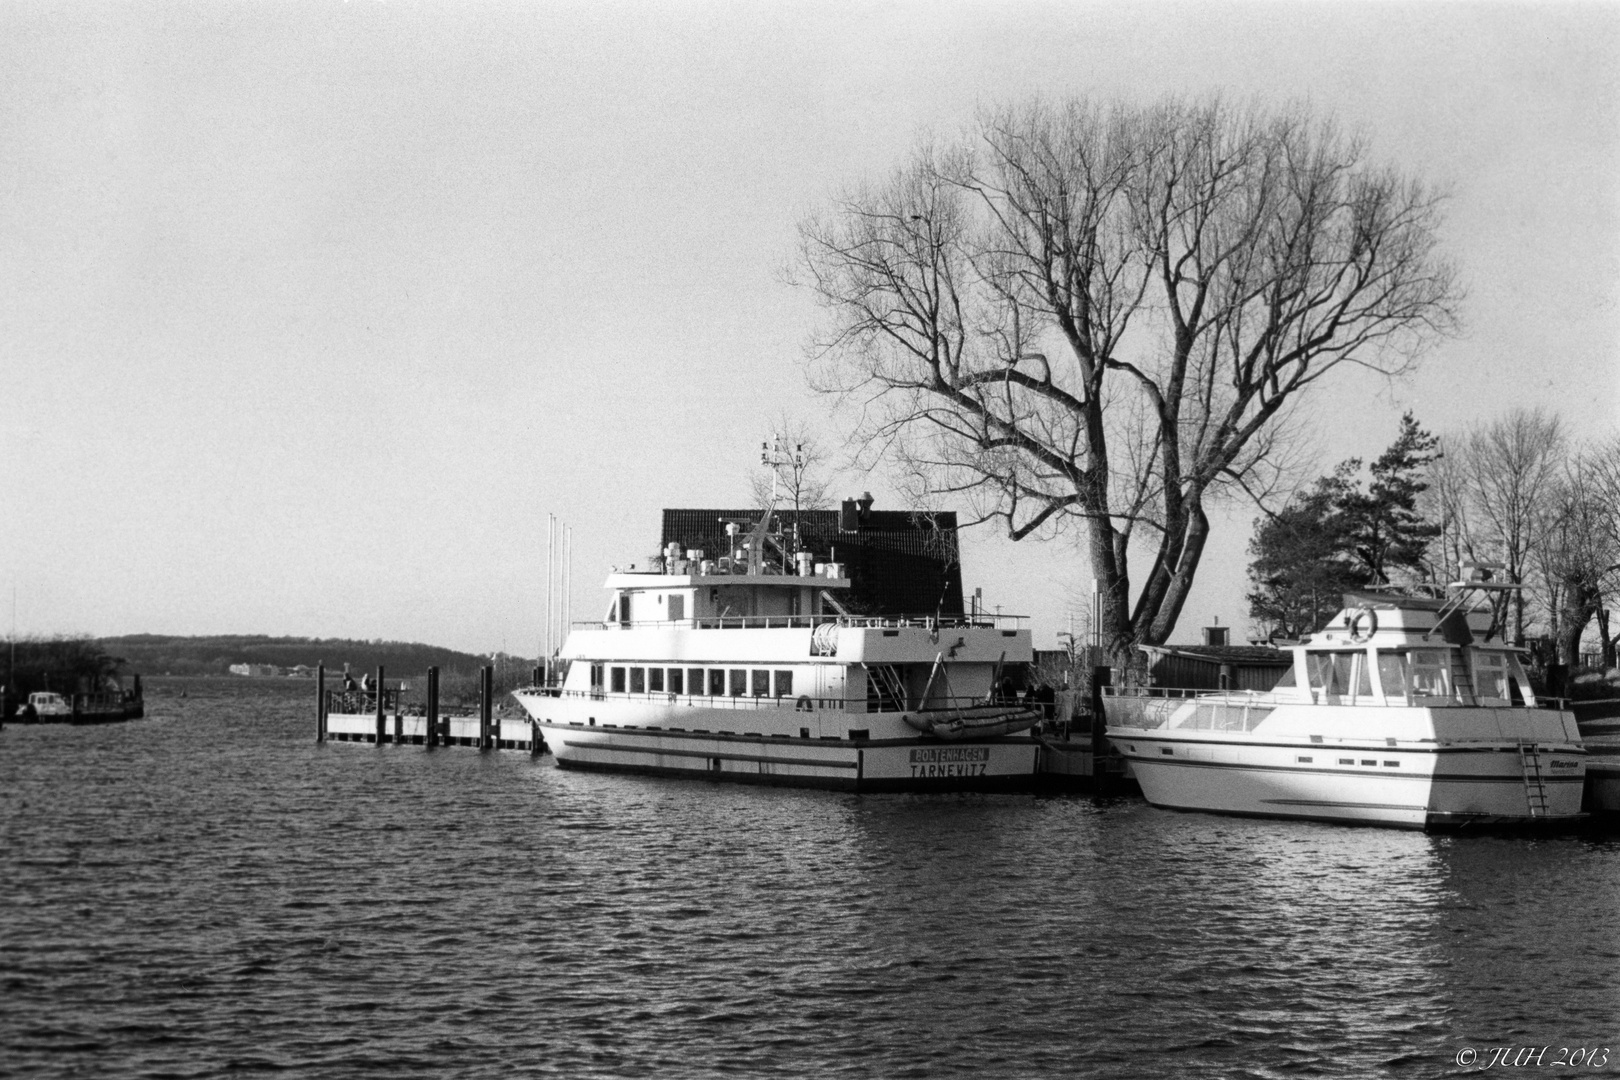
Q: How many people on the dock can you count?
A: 2